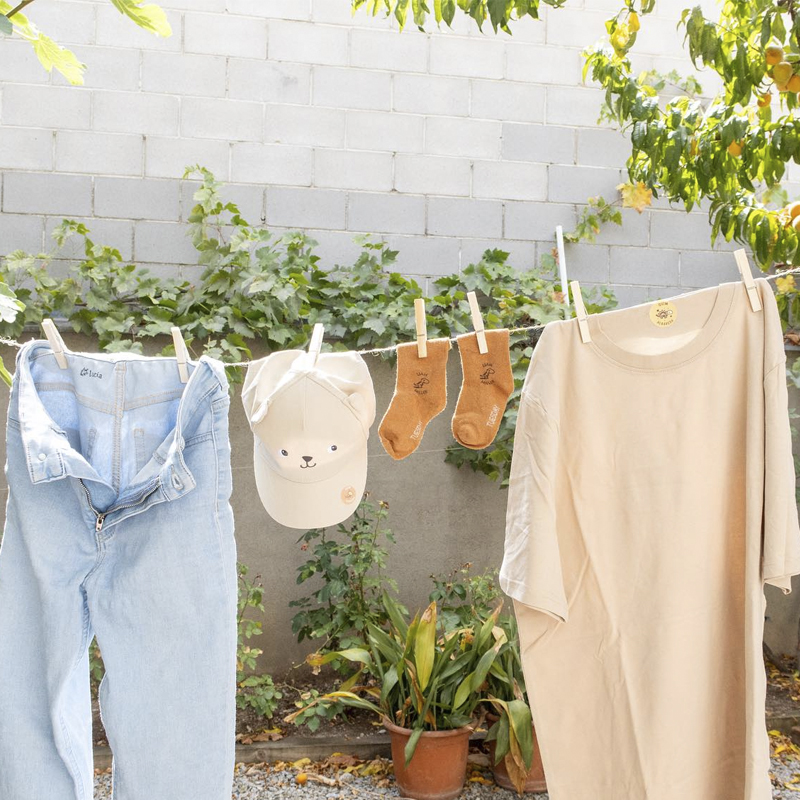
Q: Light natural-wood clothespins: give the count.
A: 7